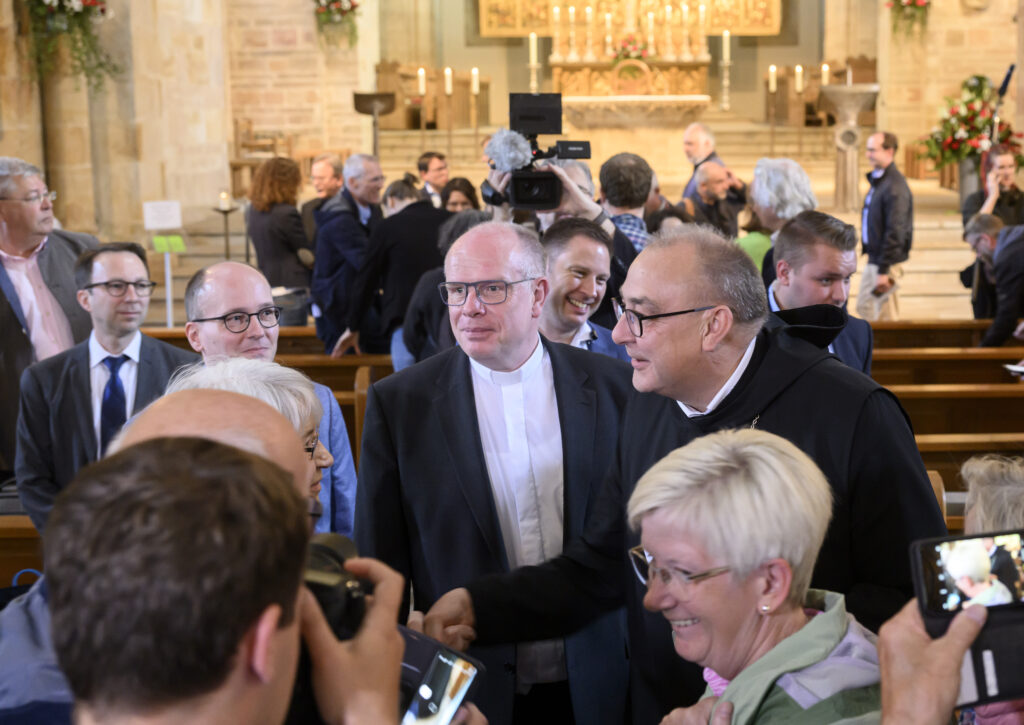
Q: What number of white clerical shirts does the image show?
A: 1